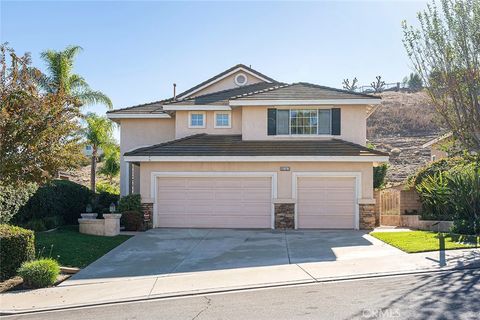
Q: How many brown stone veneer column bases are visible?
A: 3